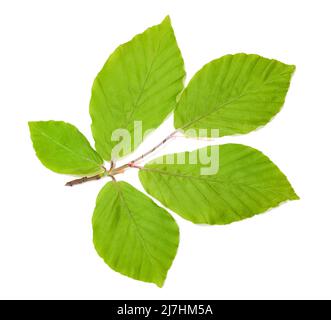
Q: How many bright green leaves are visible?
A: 5